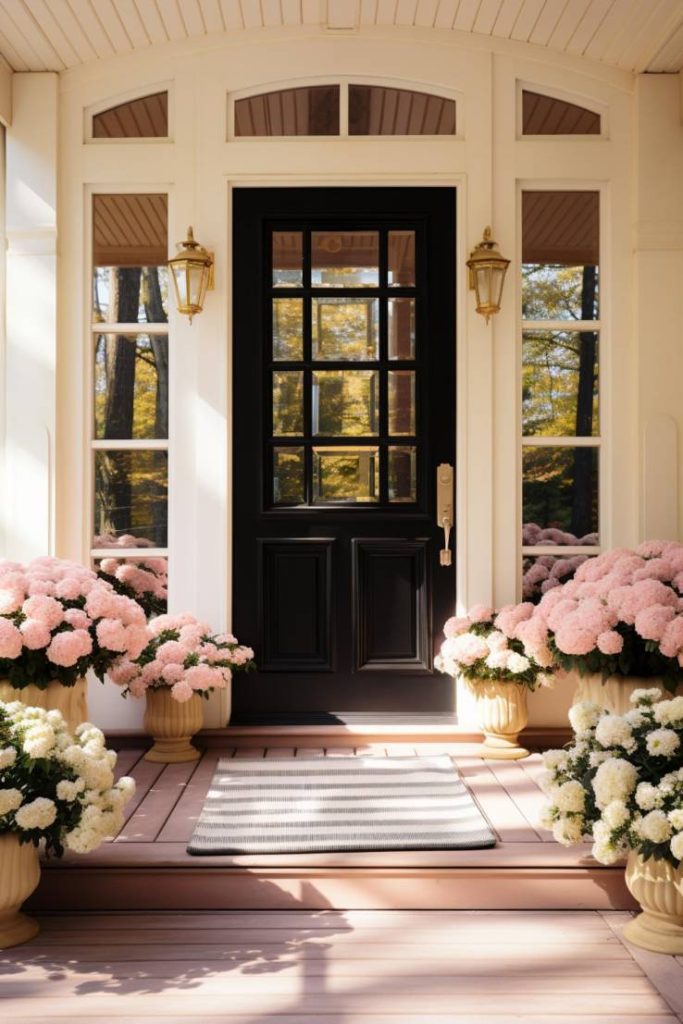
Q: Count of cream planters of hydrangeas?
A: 6